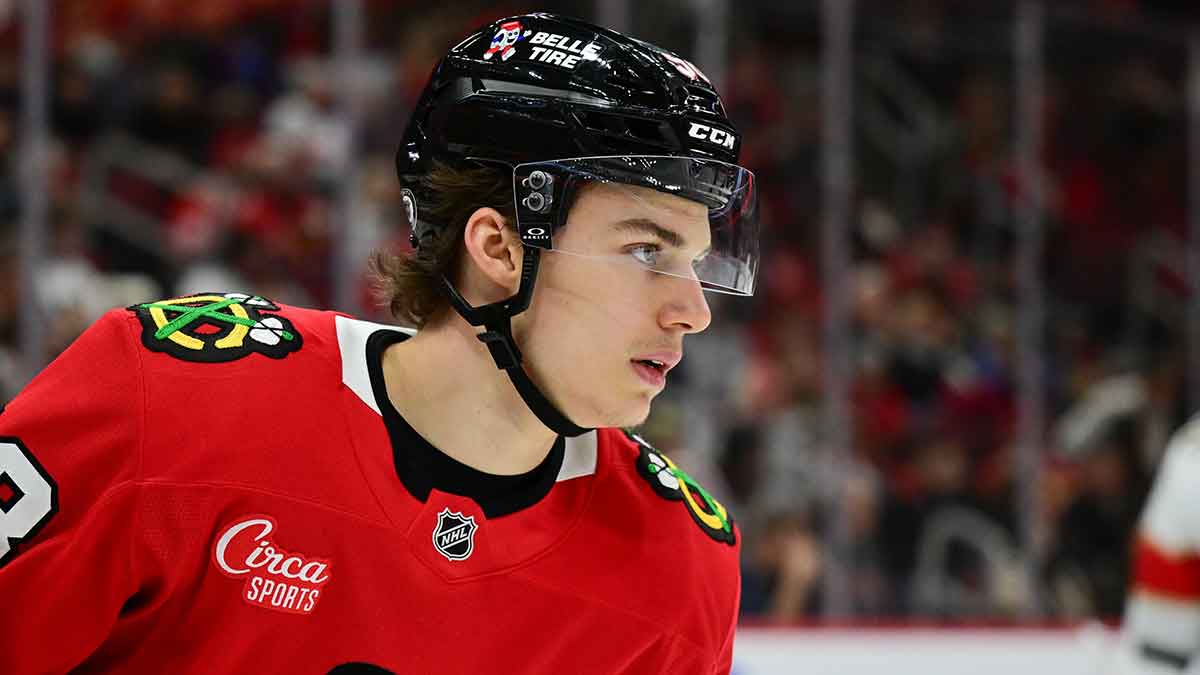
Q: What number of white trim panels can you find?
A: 2